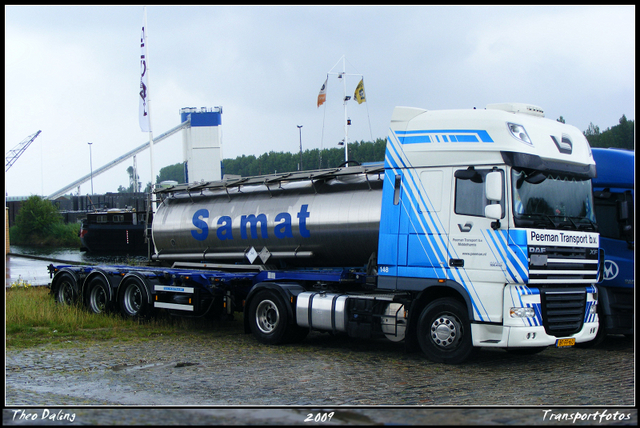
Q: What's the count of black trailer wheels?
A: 3